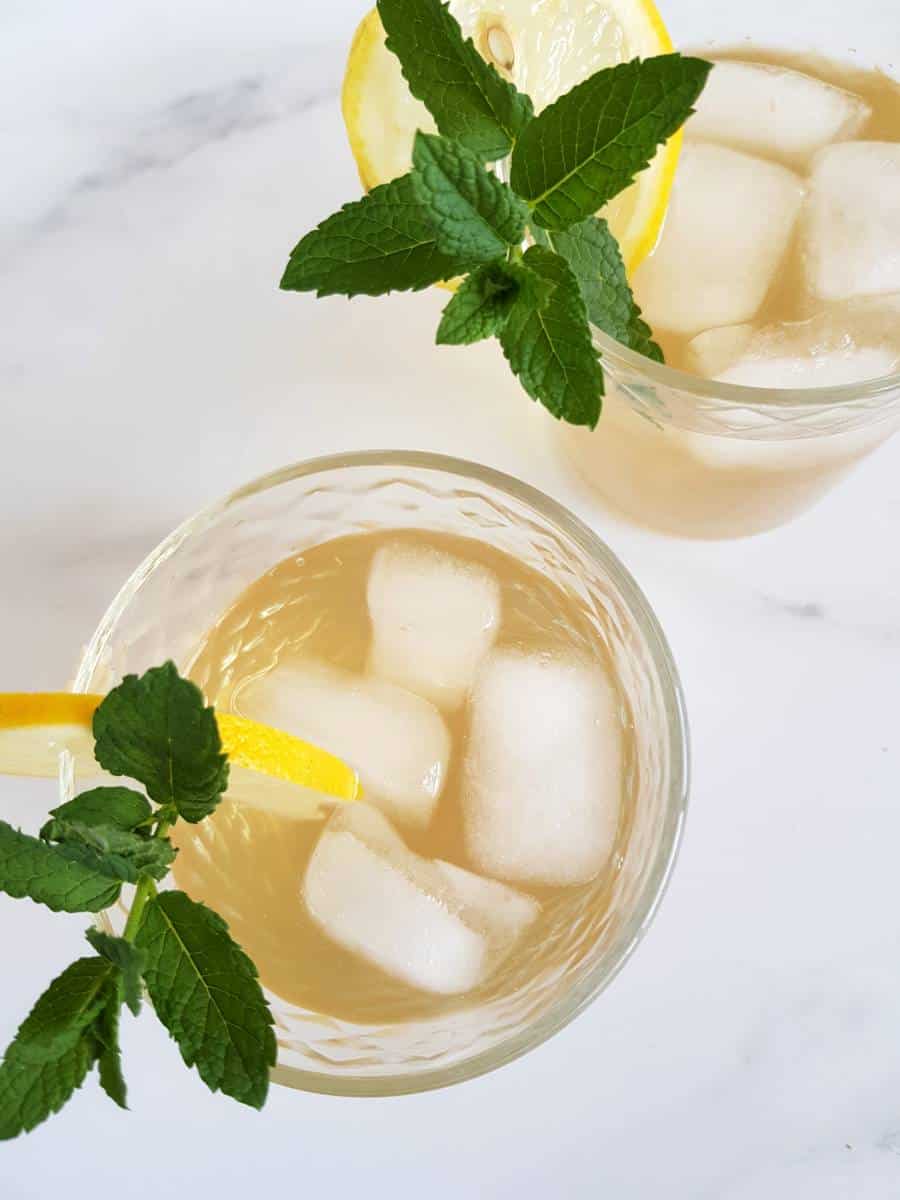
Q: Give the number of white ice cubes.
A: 8